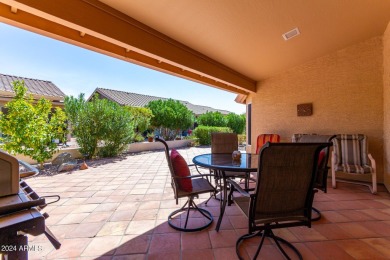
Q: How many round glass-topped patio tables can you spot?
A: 1